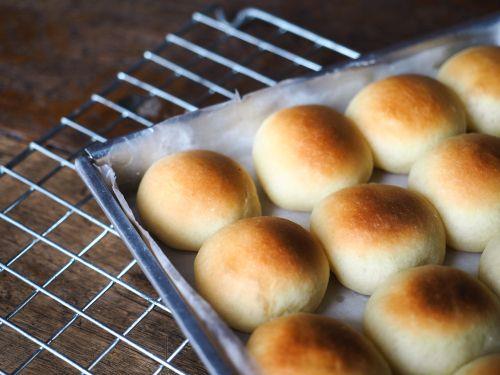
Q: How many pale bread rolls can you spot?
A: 11